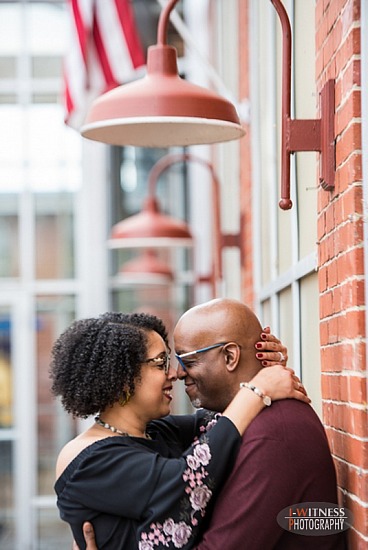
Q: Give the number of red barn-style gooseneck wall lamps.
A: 3